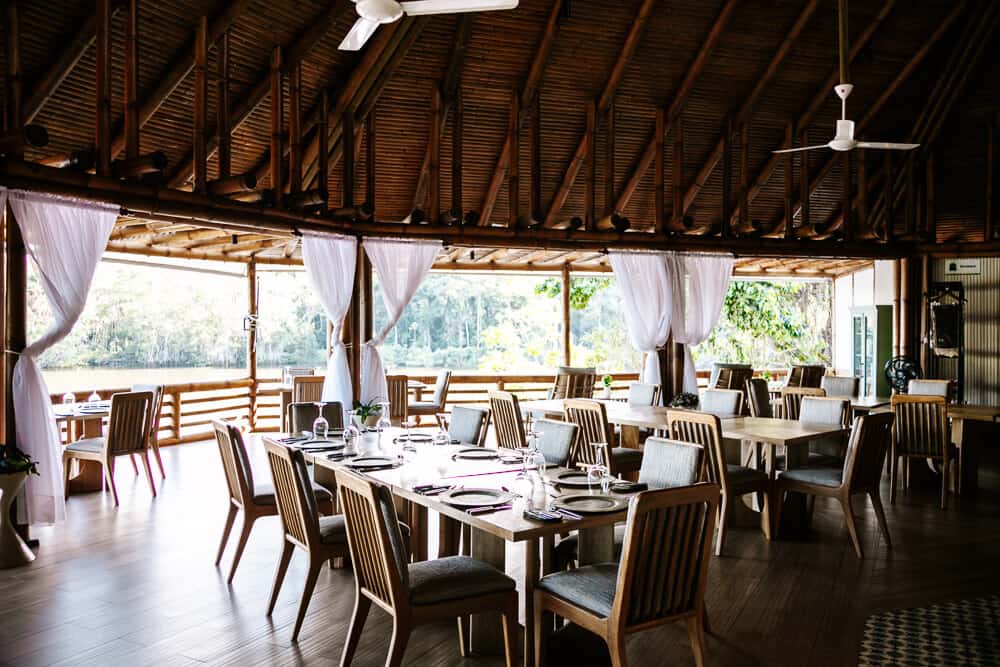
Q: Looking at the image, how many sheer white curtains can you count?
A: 5